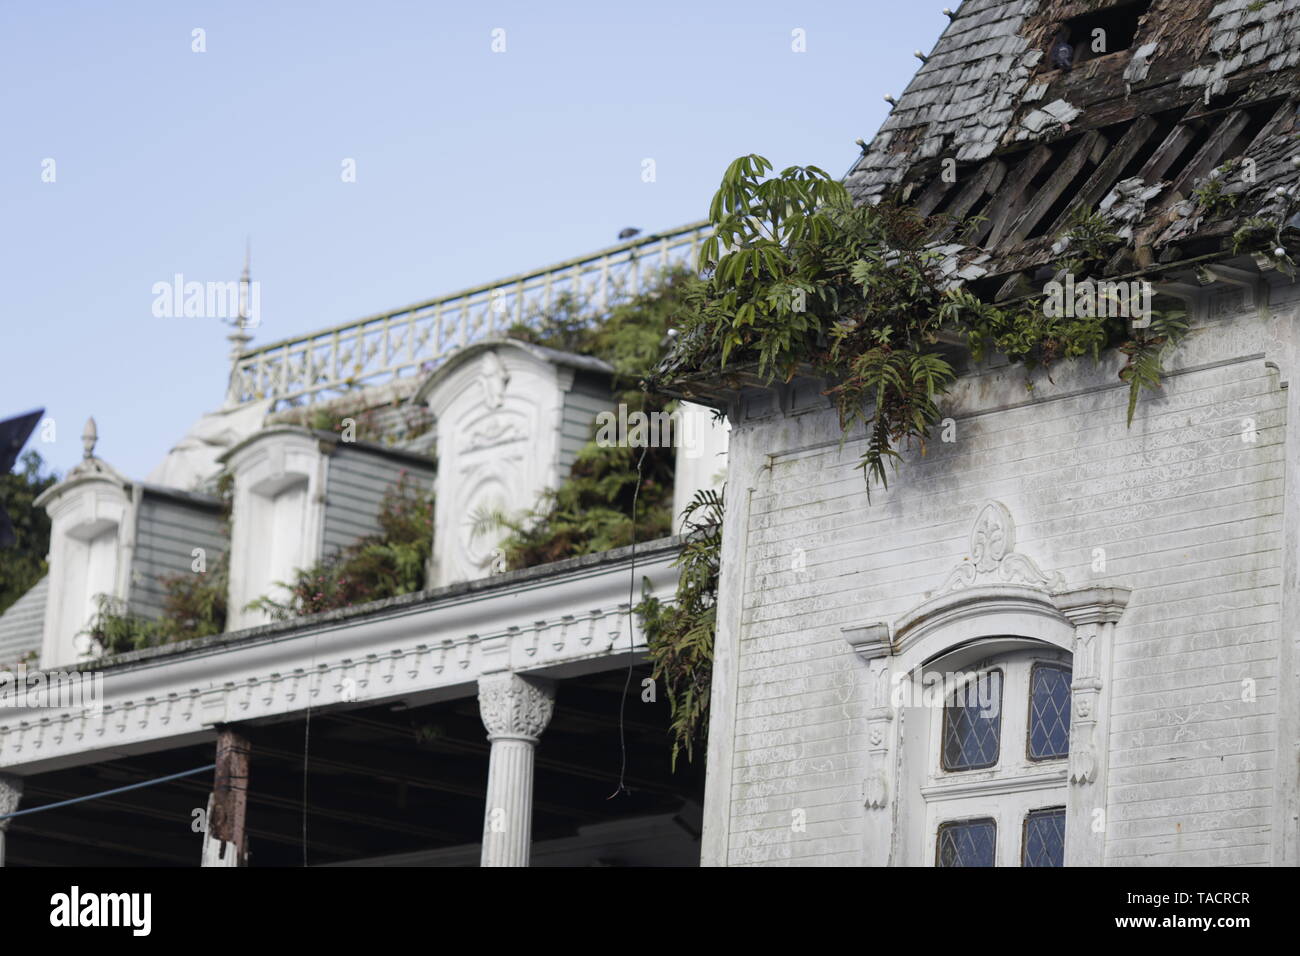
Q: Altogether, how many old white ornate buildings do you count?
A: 2